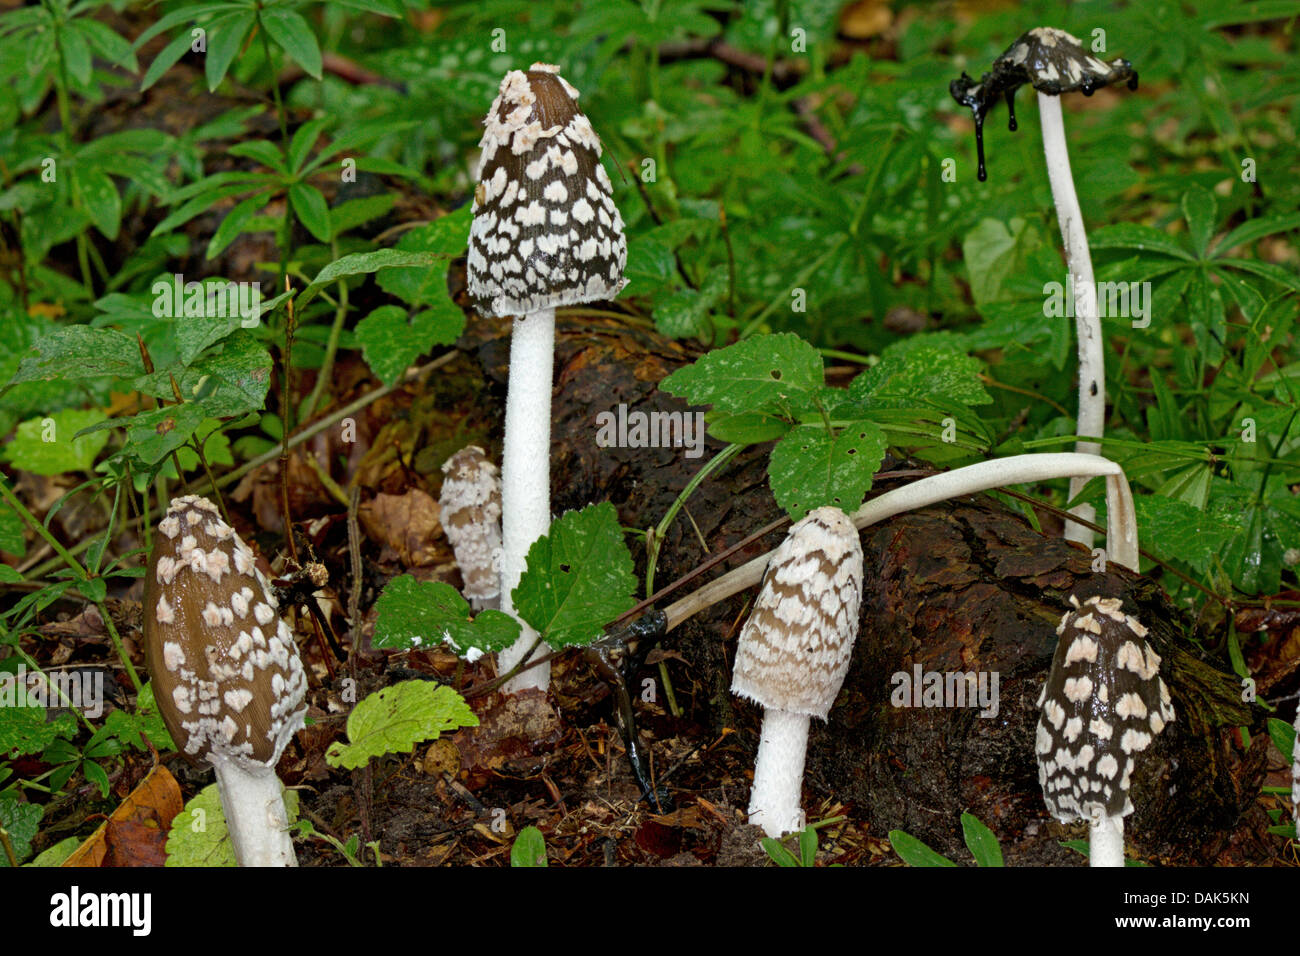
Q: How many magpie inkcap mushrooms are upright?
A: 6